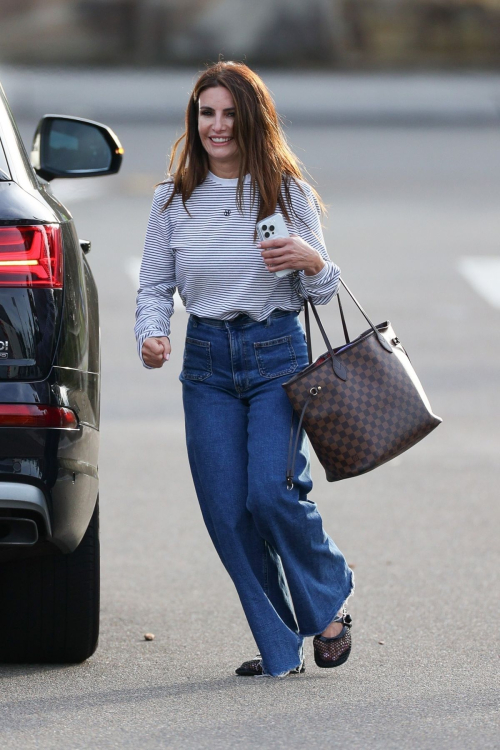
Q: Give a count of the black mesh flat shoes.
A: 2